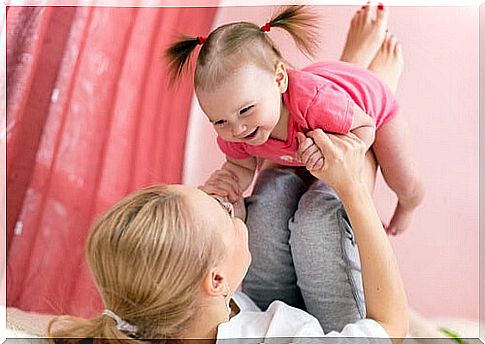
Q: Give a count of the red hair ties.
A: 2